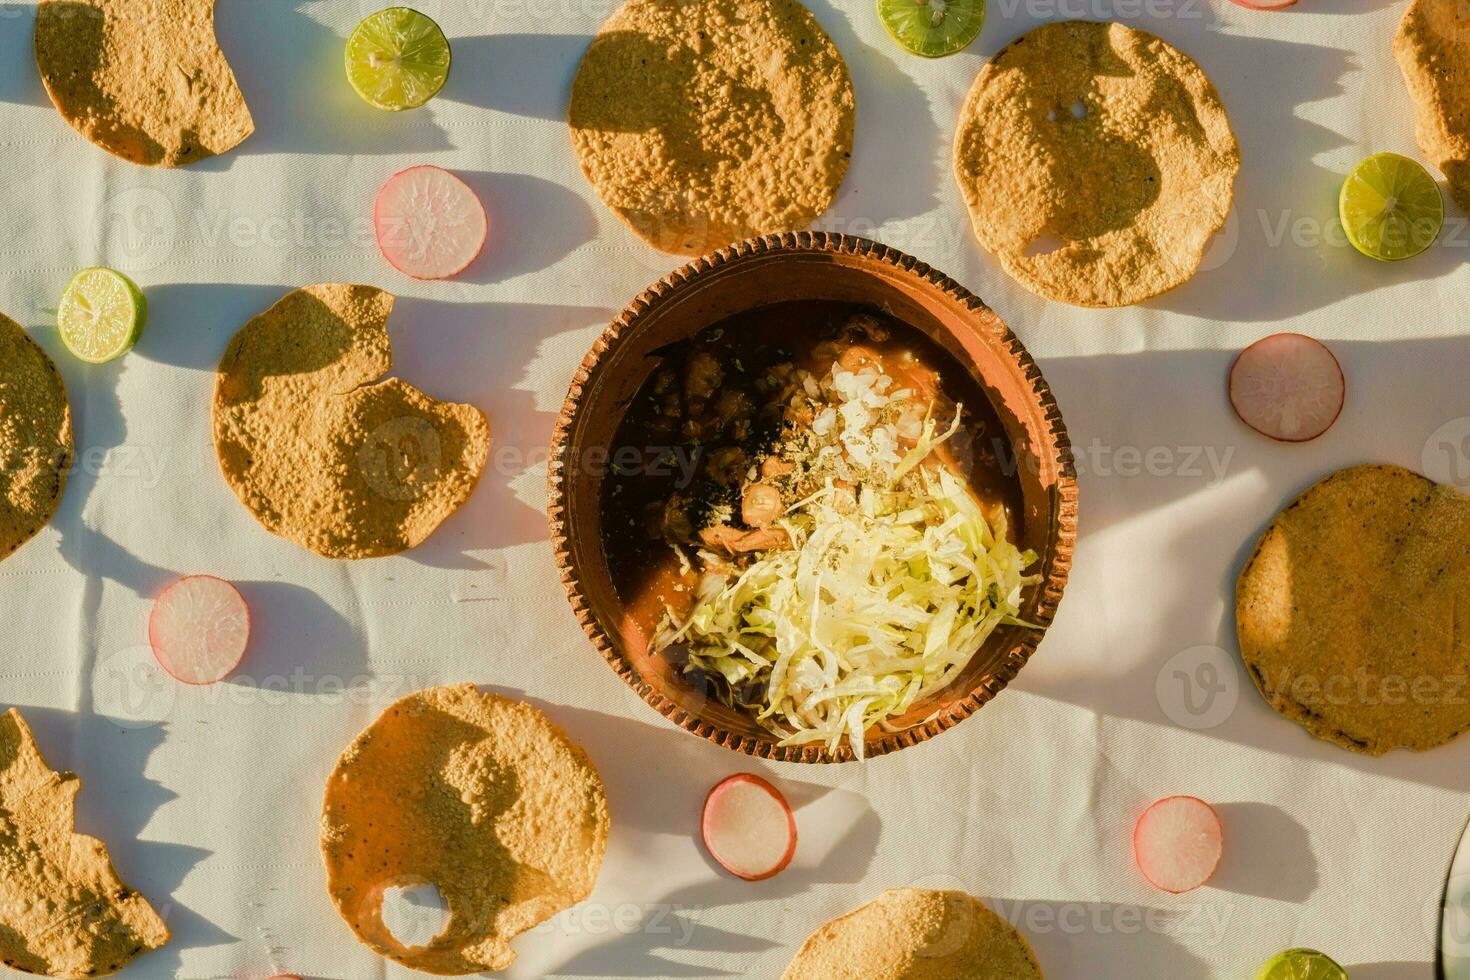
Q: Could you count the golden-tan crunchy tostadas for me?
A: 10